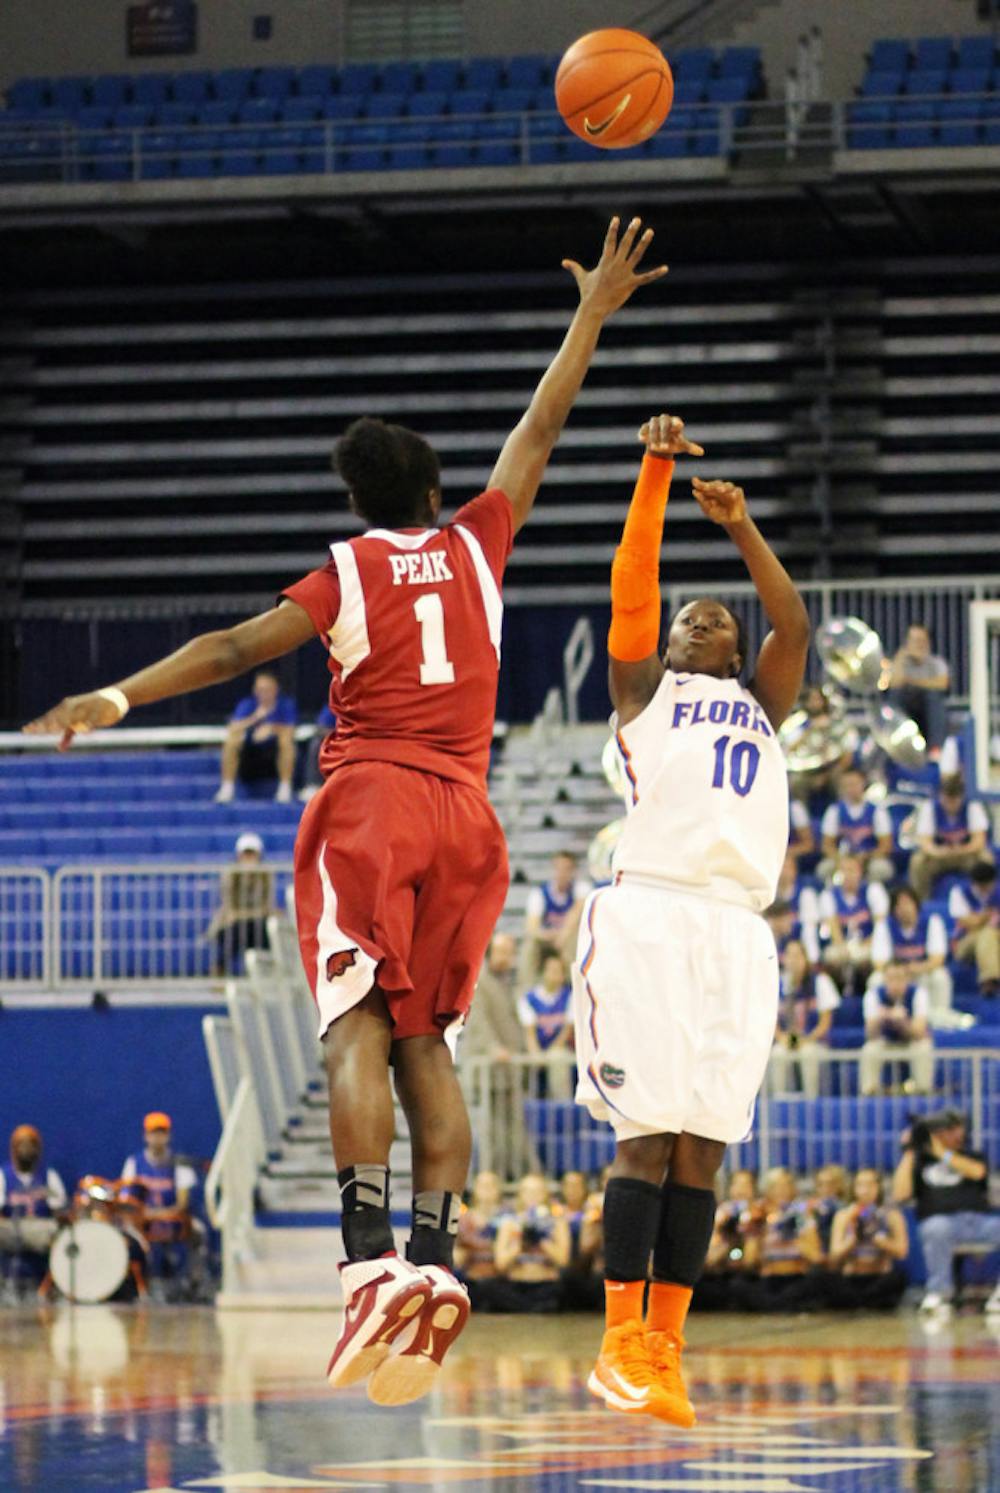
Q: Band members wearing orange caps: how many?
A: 2